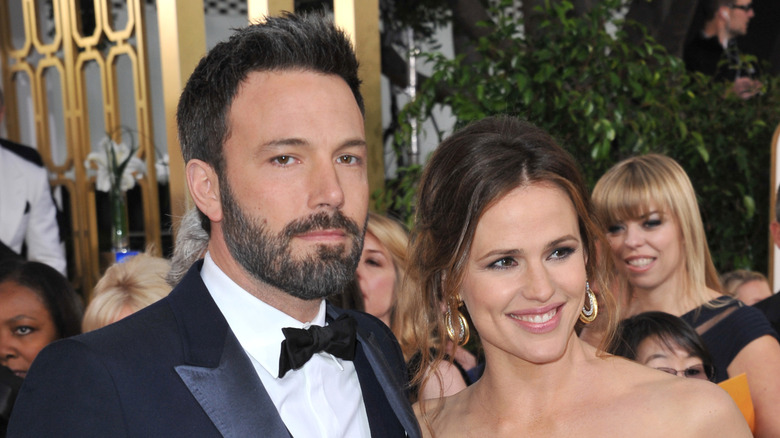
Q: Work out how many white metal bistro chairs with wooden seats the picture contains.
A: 0